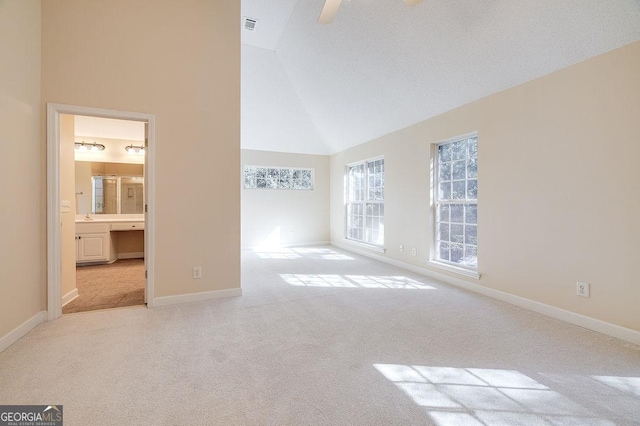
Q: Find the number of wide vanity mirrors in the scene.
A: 1